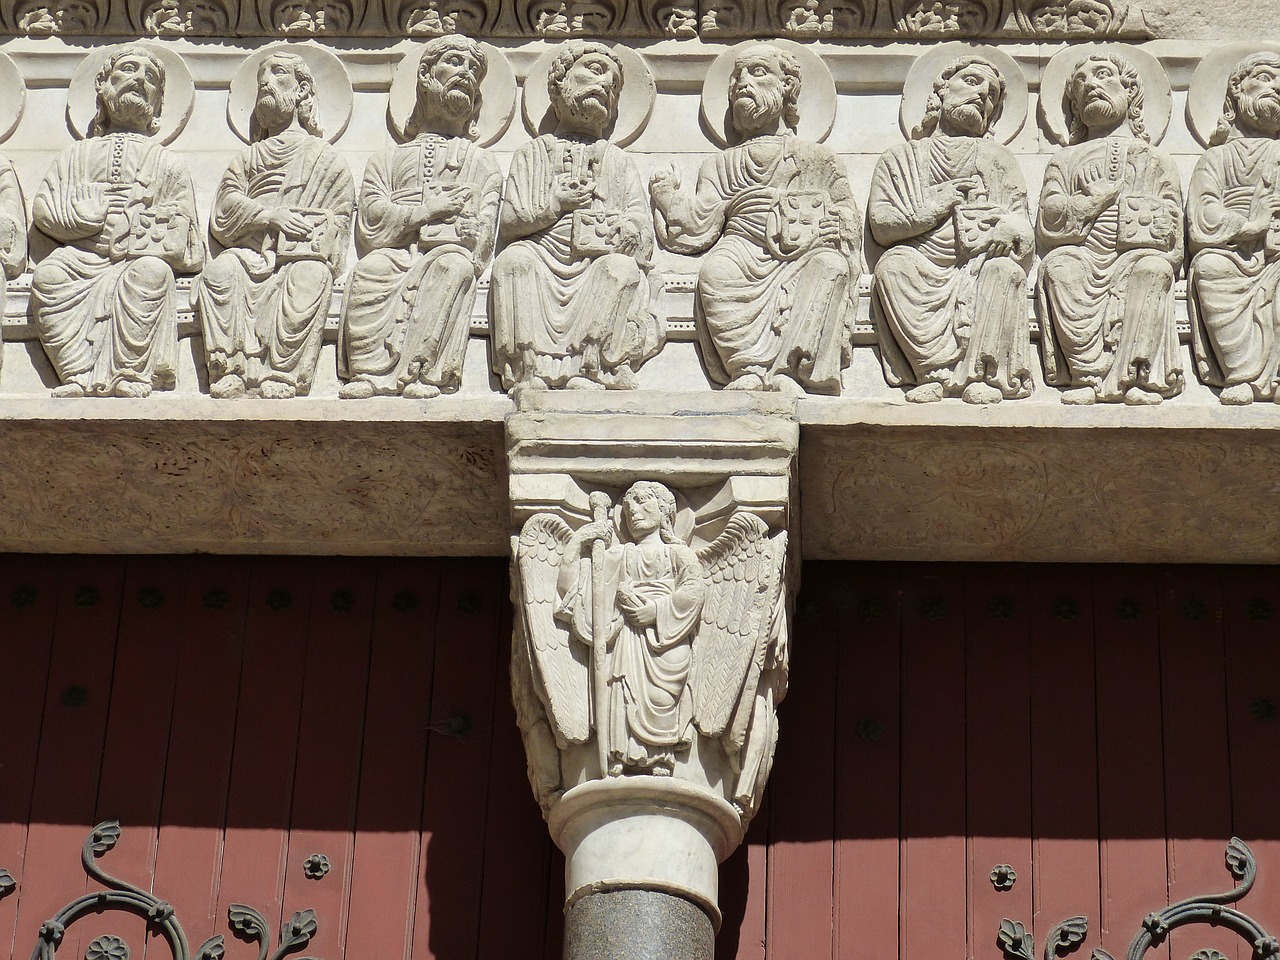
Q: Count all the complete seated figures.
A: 7